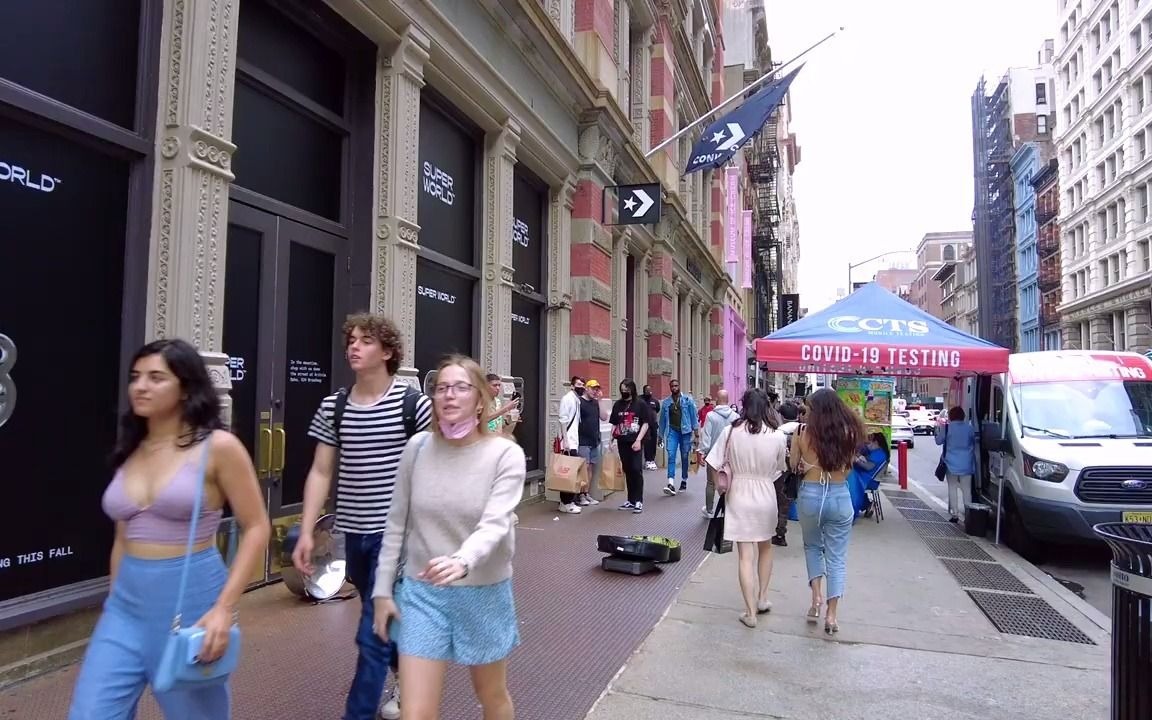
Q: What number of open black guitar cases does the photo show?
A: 1